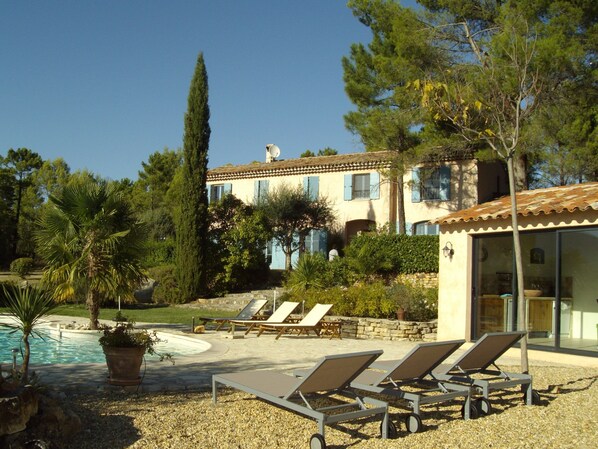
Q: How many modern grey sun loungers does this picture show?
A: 3